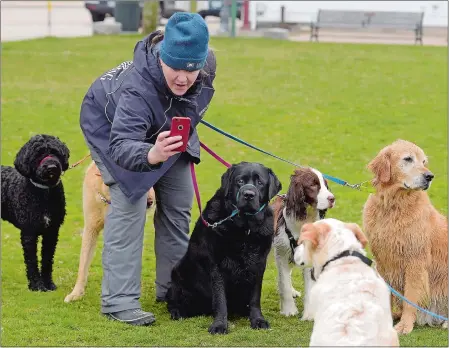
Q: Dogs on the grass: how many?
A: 6